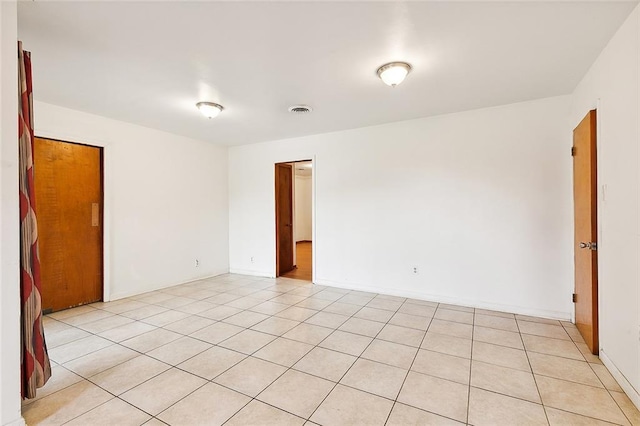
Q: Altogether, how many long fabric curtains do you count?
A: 1